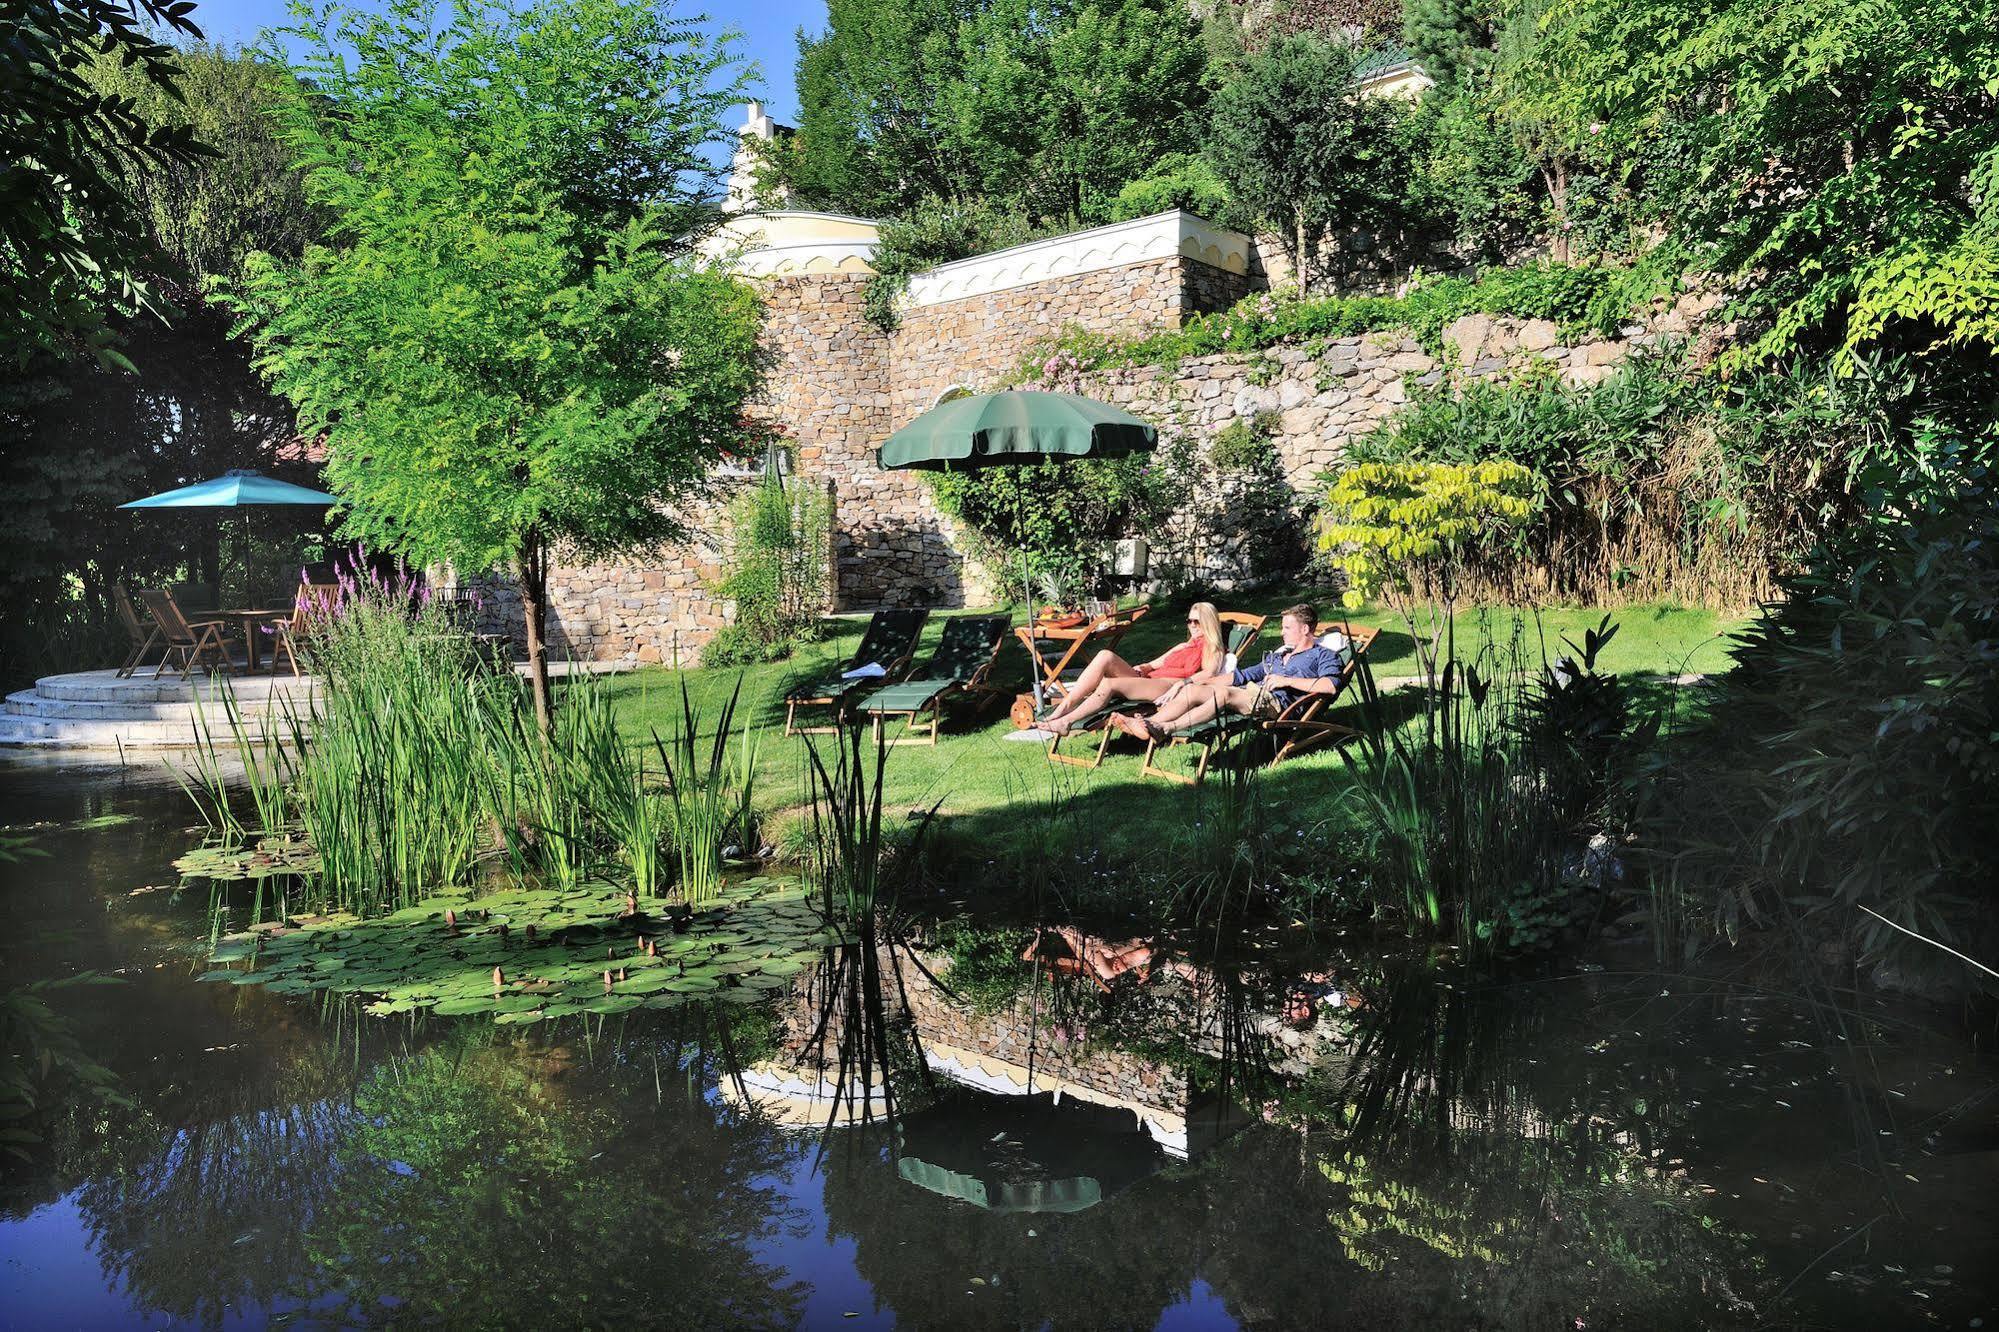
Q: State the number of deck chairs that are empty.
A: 2